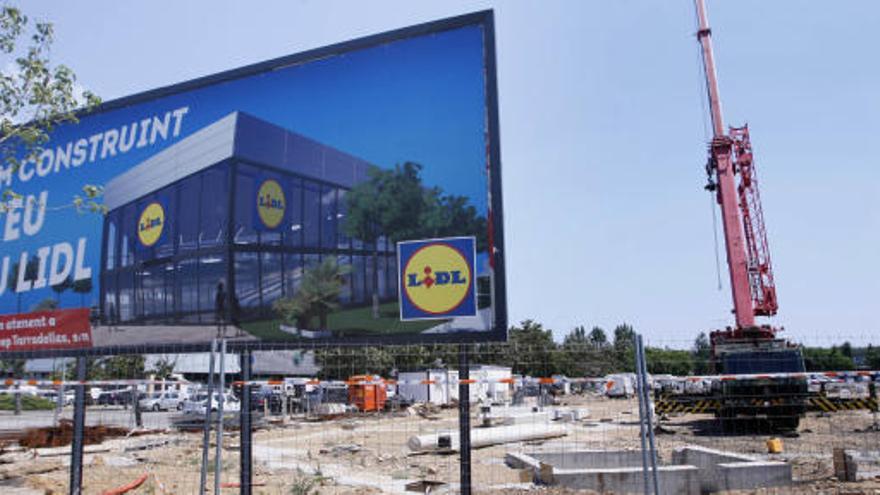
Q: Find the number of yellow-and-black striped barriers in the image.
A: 2